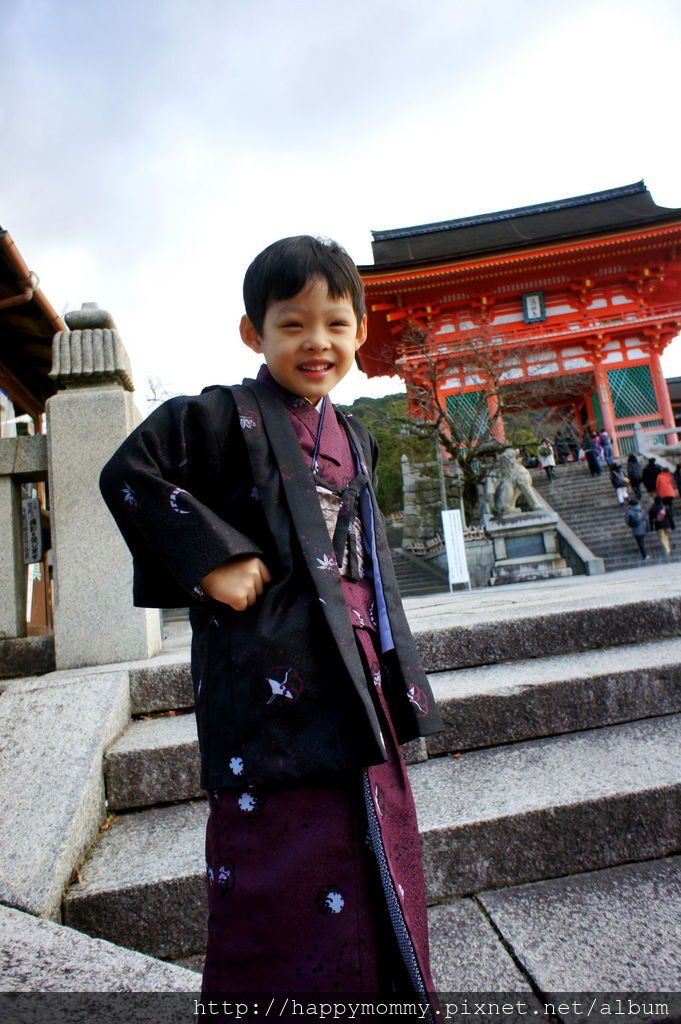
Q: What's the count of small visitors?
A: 1